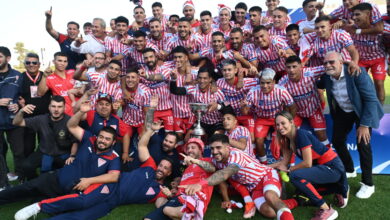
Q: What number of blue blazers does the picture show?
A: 1